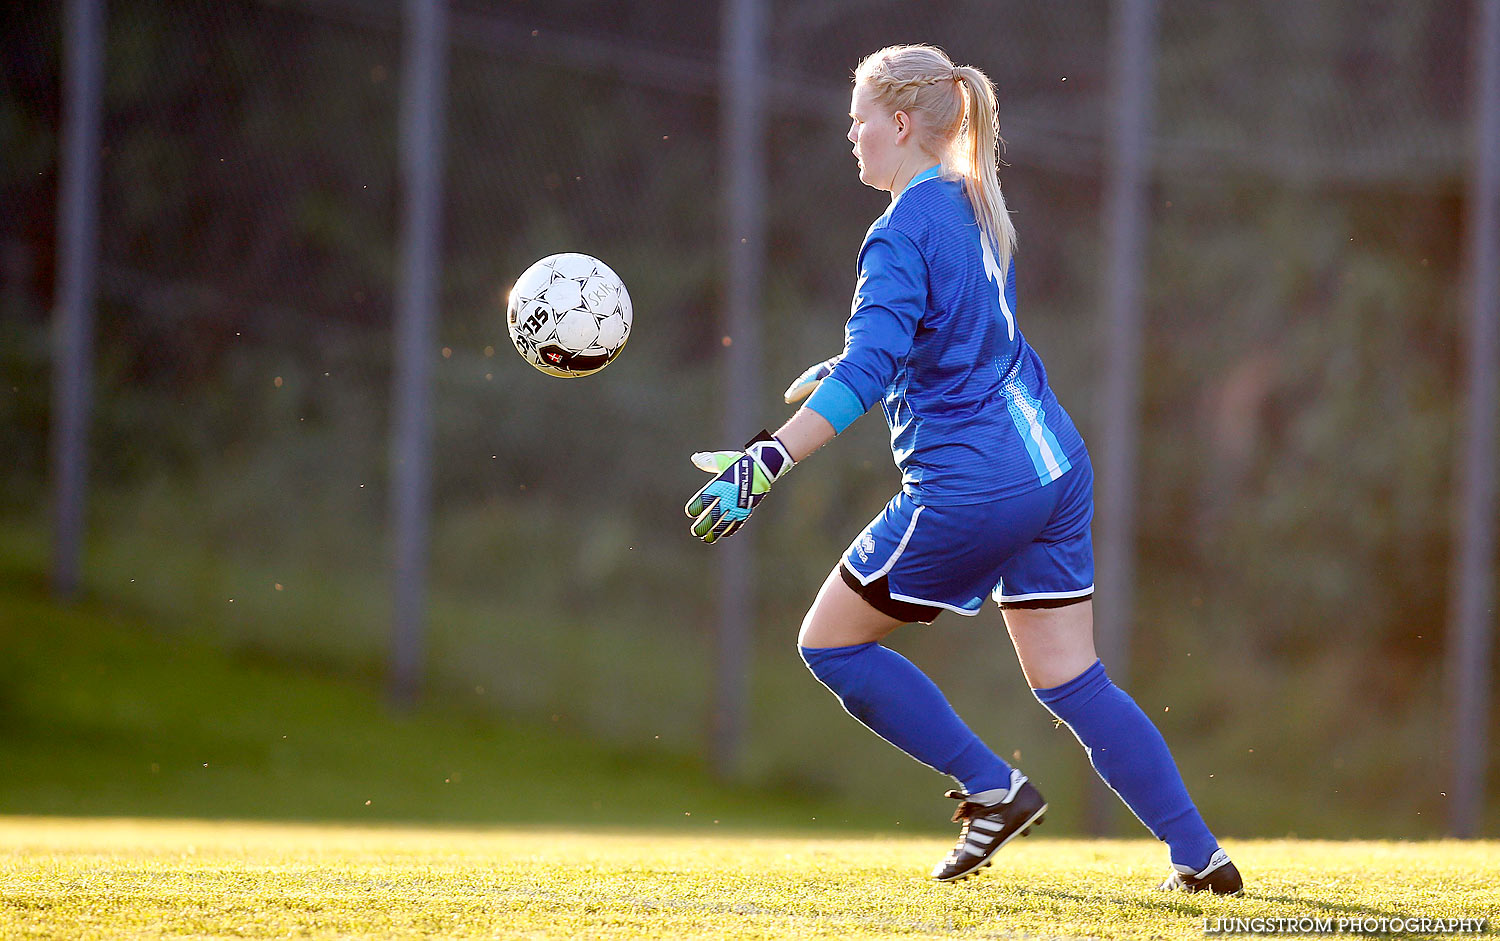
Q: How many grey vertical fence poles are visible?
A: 5